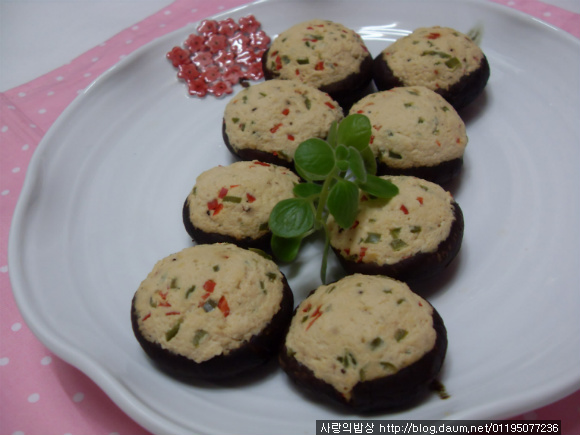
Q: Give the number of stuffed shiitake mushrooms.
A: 8